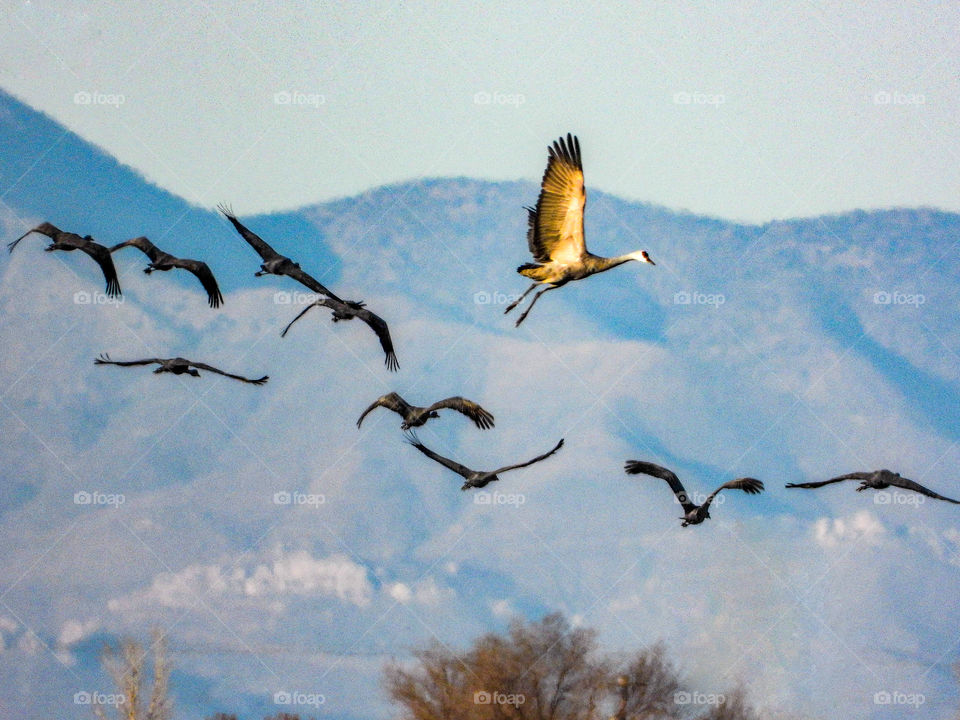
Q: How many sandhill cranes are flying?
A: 10